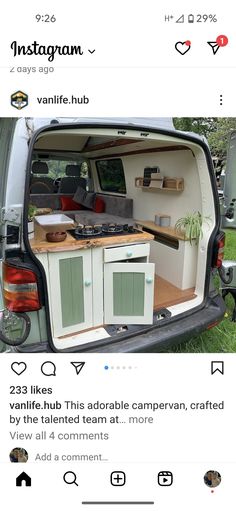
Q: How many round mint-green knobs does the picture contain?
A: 3